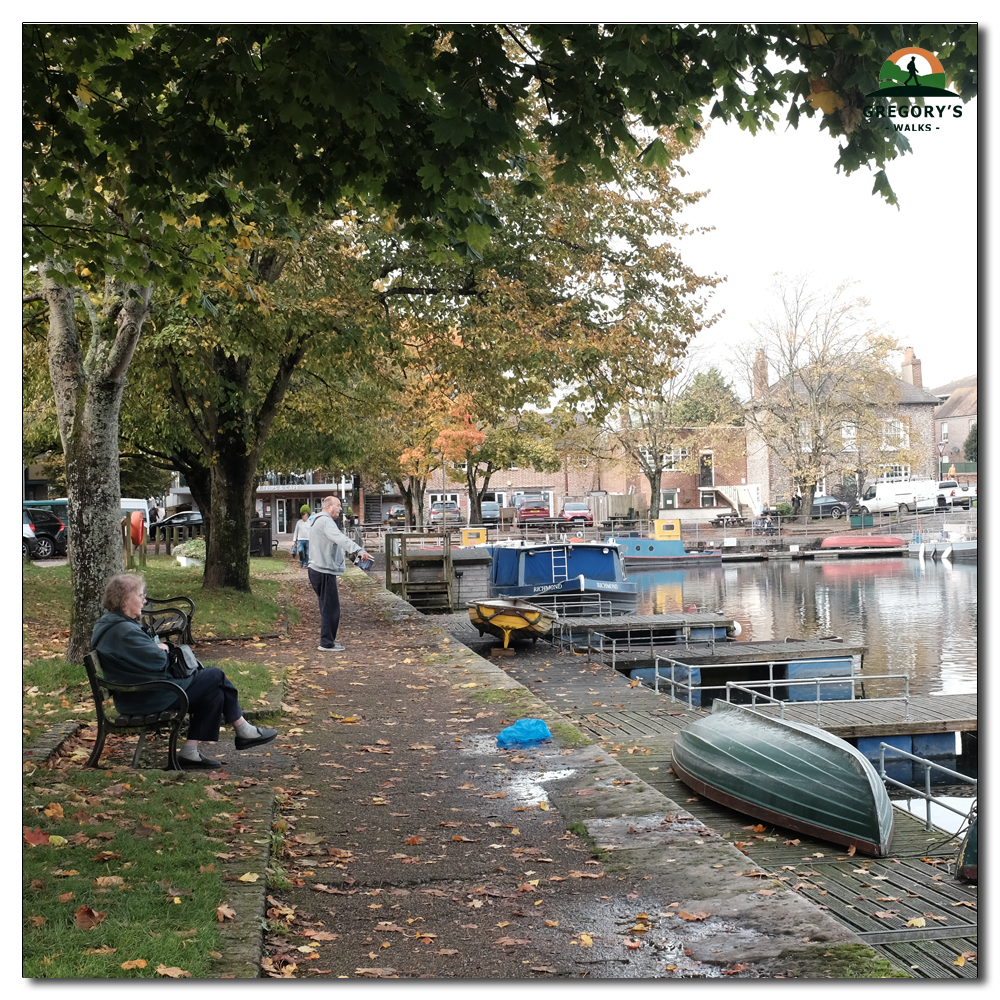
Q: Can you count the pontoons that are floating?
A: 3